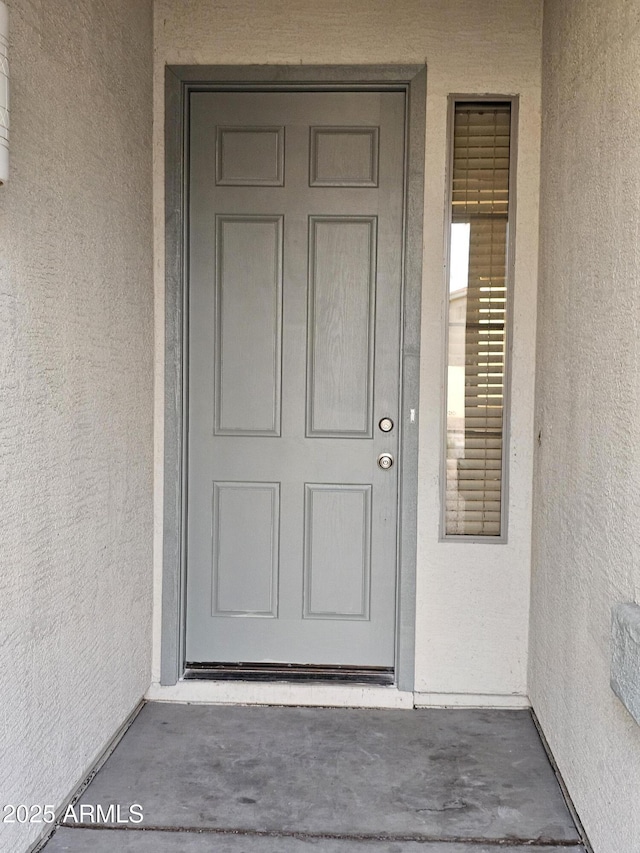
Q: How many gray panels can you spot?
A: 6